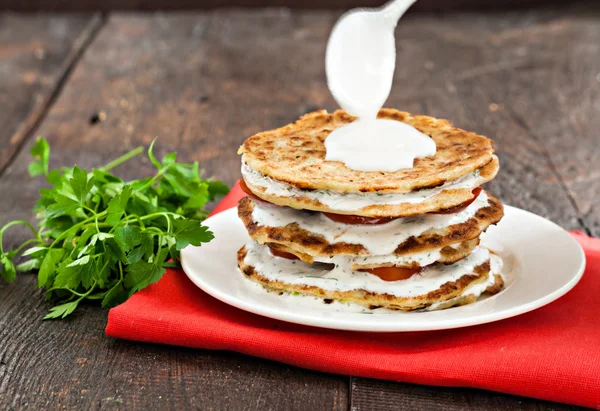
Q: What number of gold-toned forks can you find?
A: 0